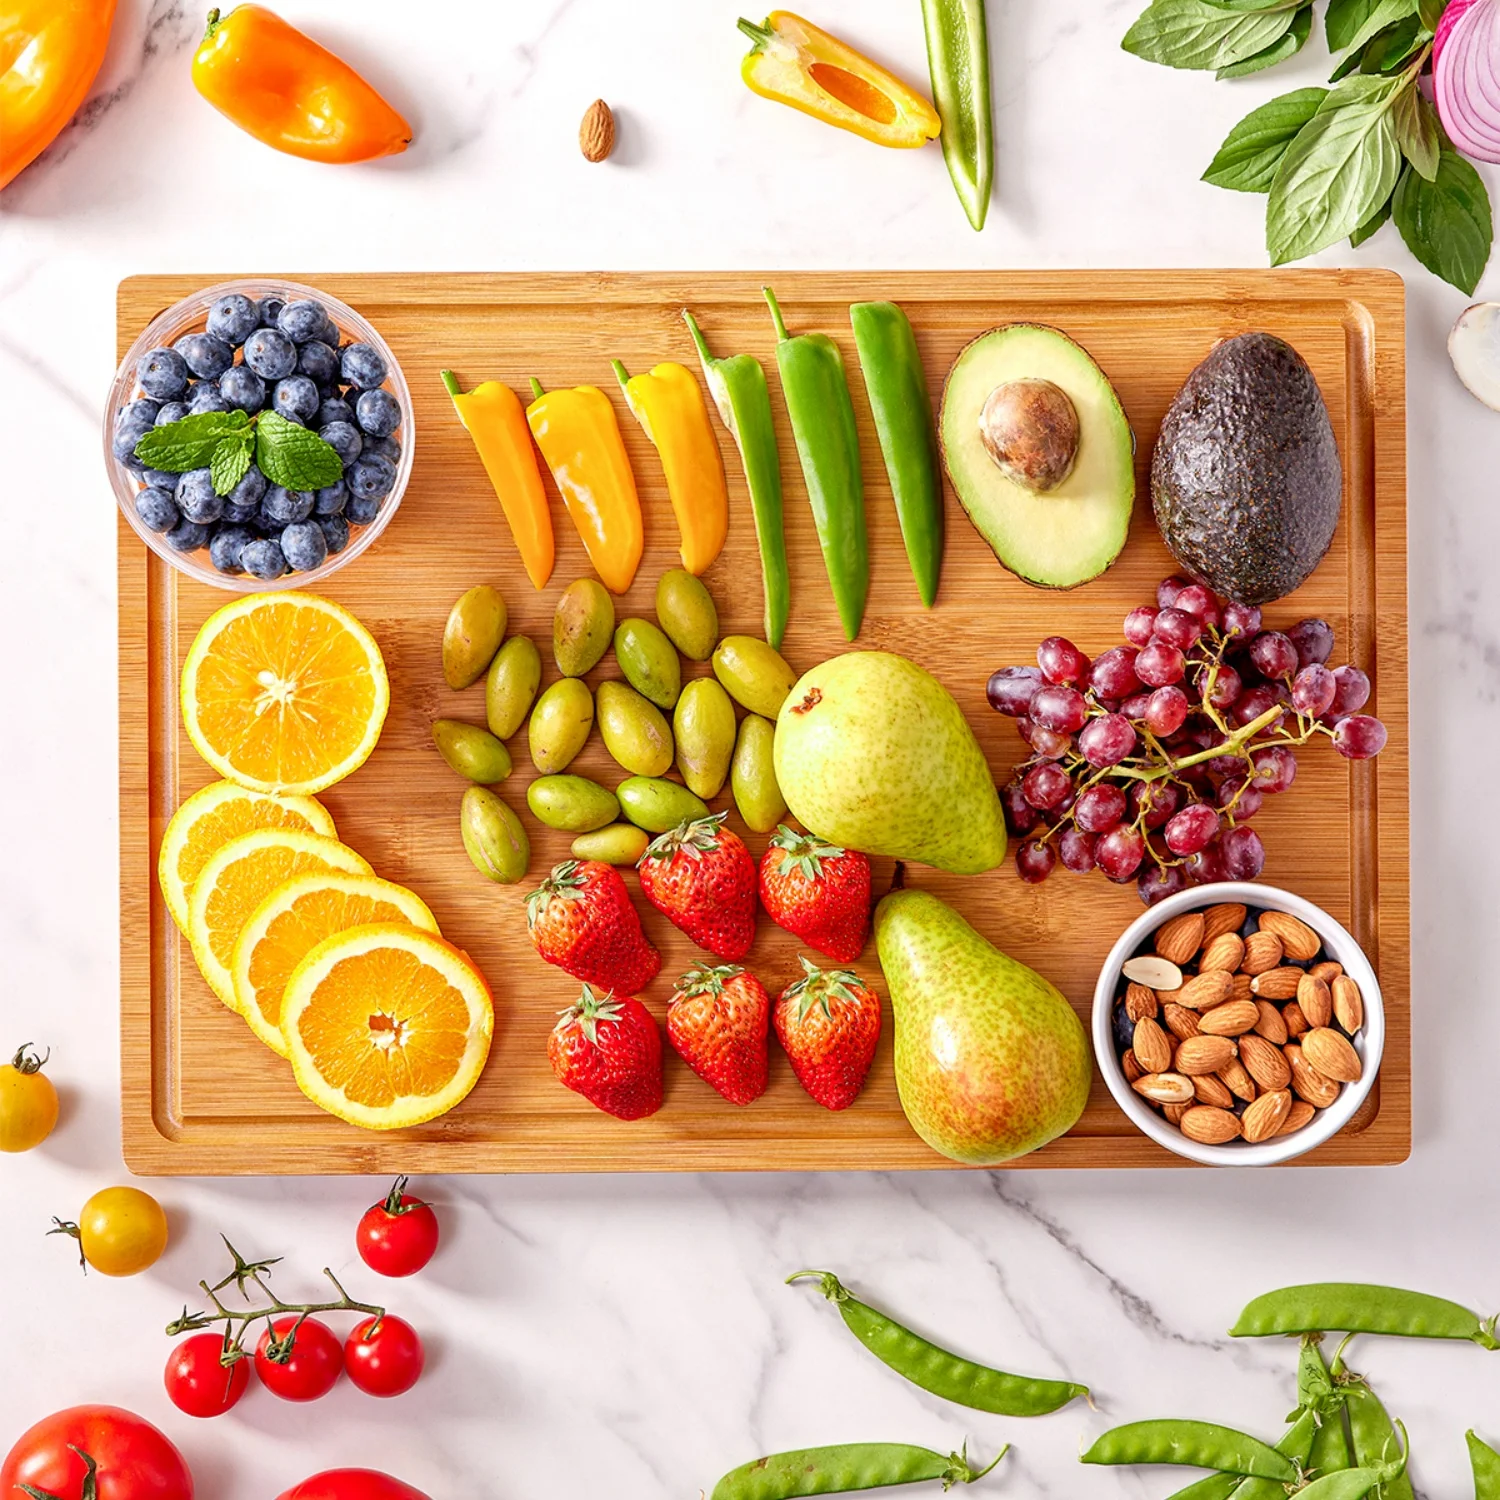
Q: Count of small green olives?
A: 15